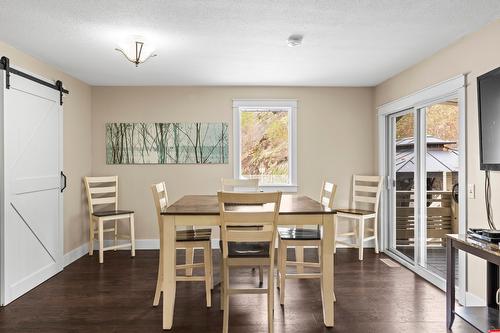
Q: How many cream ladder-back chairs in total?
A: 6